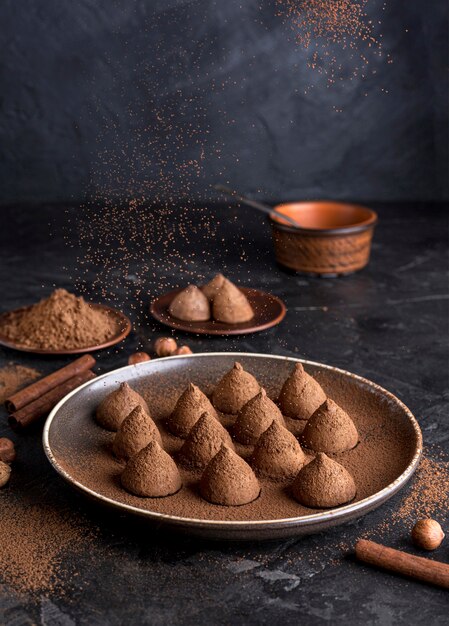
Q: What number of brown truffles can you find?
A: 15